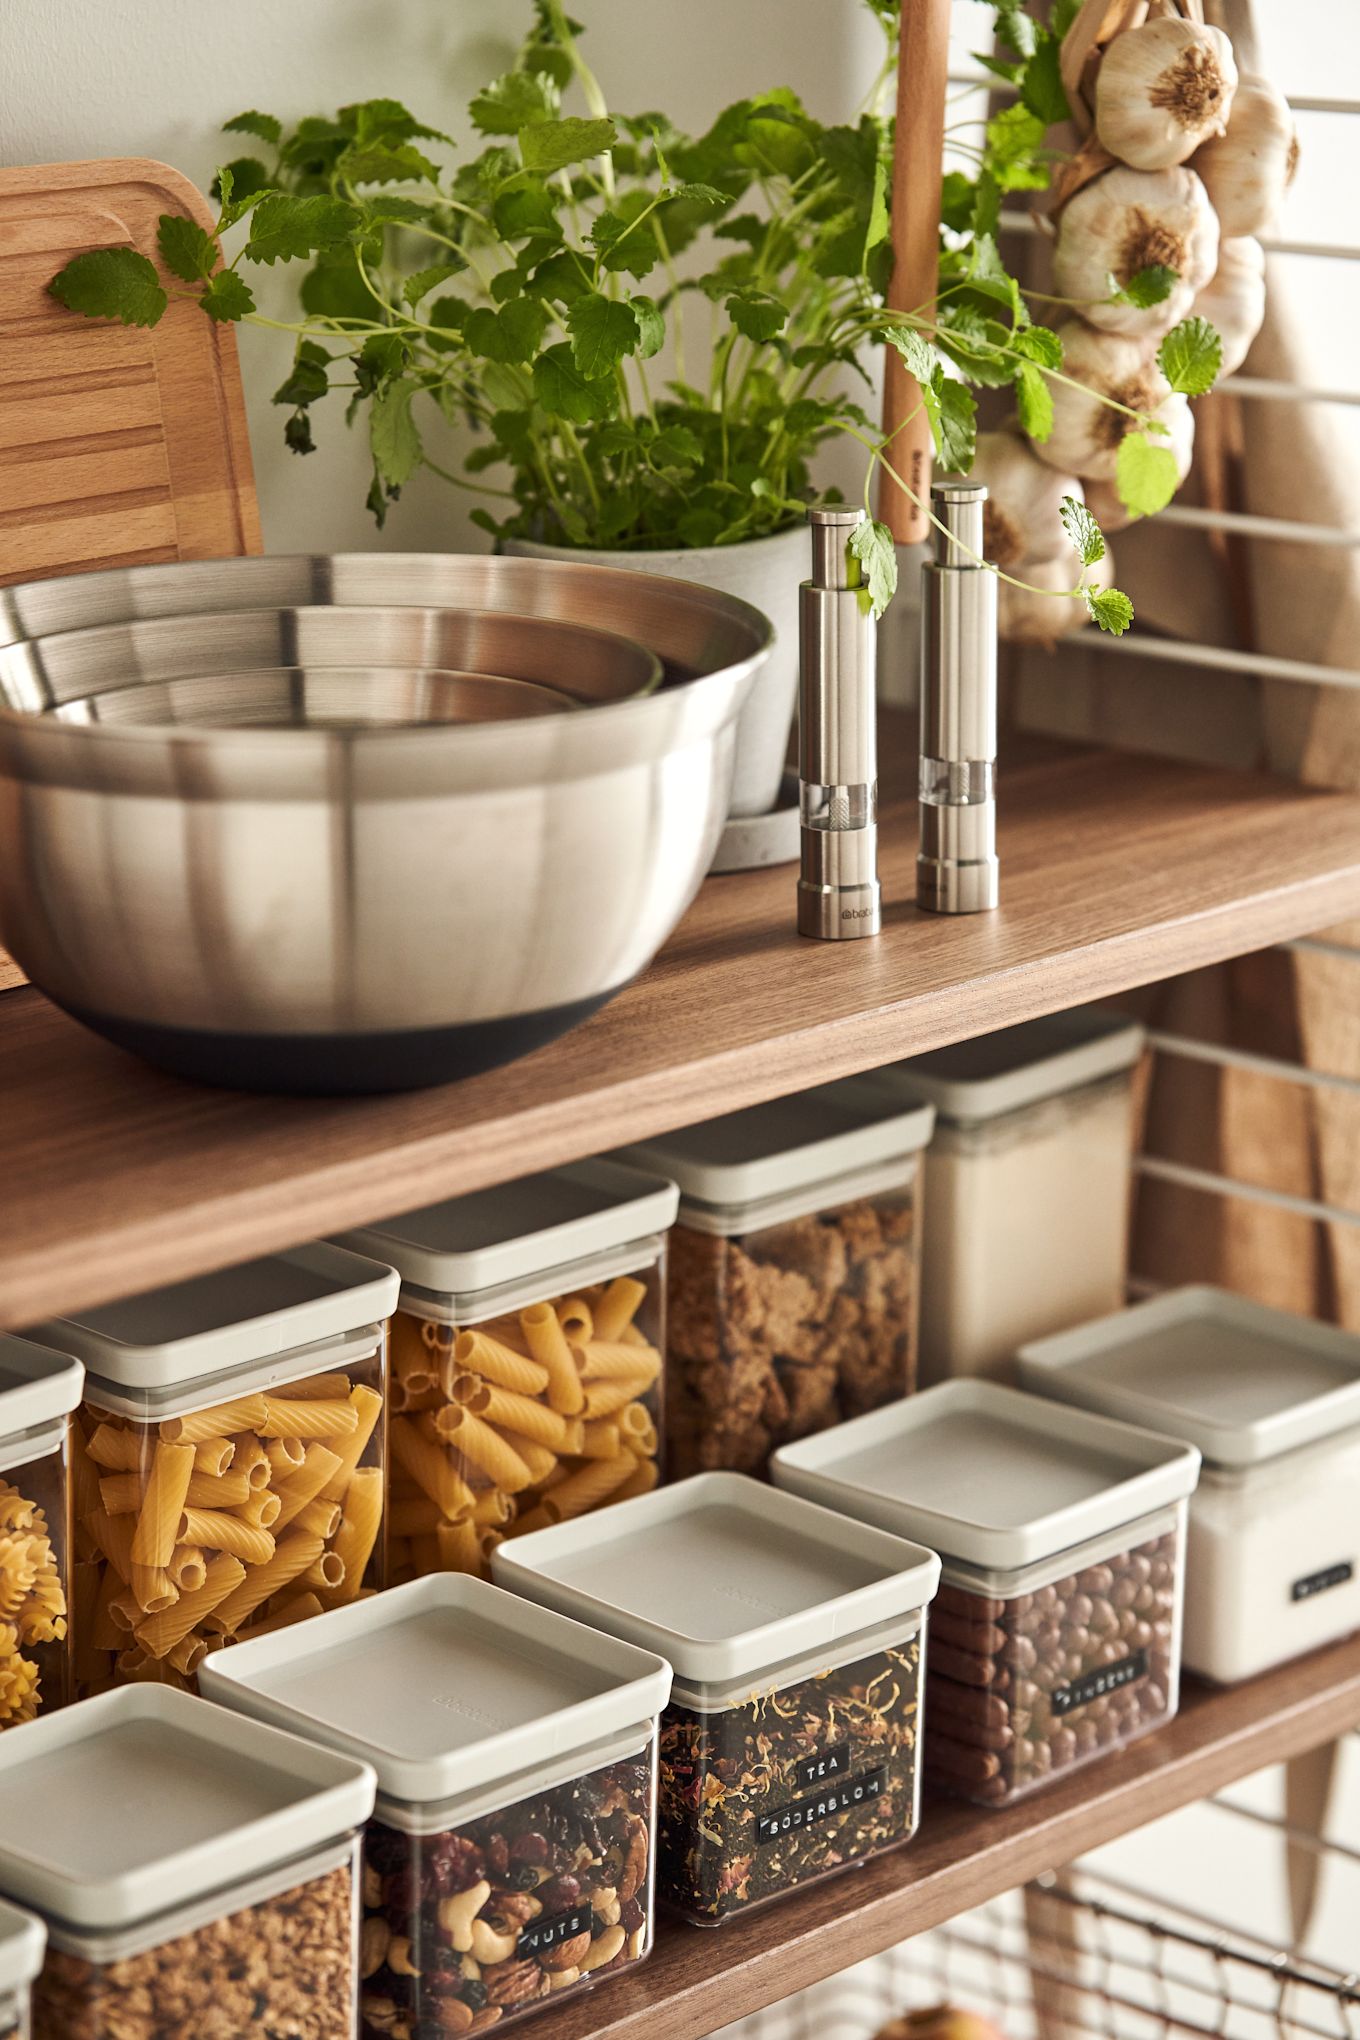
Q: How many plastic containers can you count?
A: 11